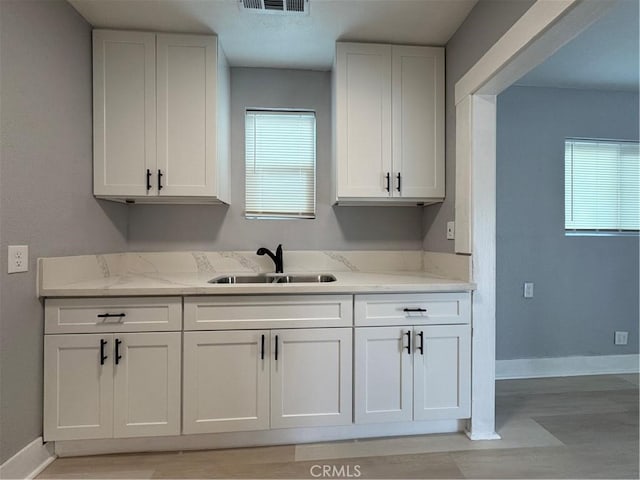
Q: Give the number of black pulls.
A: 12